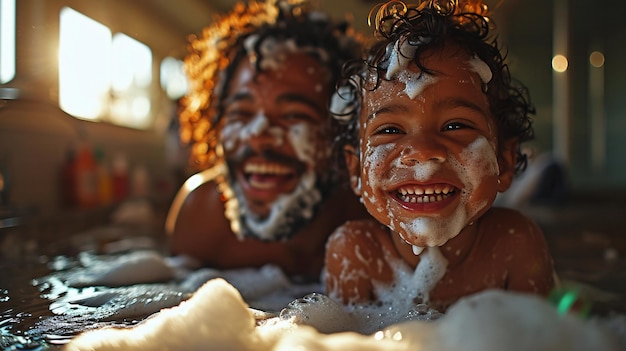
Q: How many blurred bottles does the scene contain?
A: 5